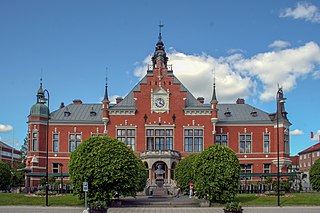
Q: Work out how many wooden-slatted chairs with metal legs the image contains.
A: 0